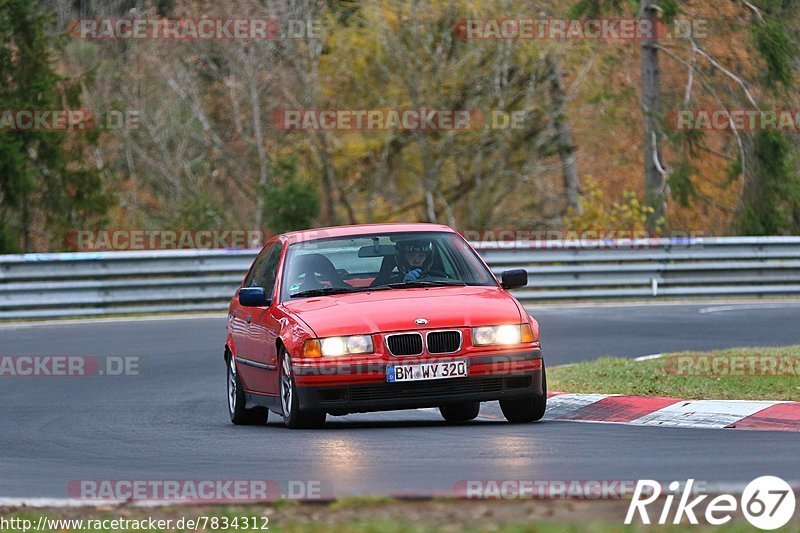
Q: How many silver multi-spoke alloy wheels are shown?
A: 2